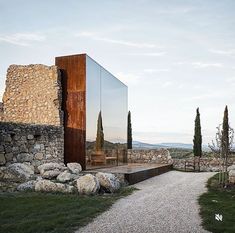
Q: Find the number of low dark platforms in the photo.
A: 1